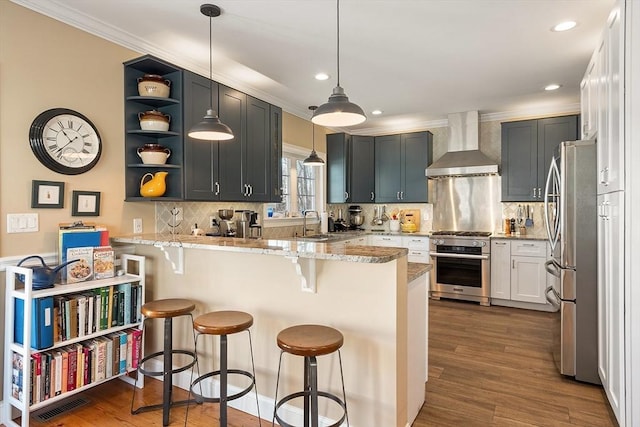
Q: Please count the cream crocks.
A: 3